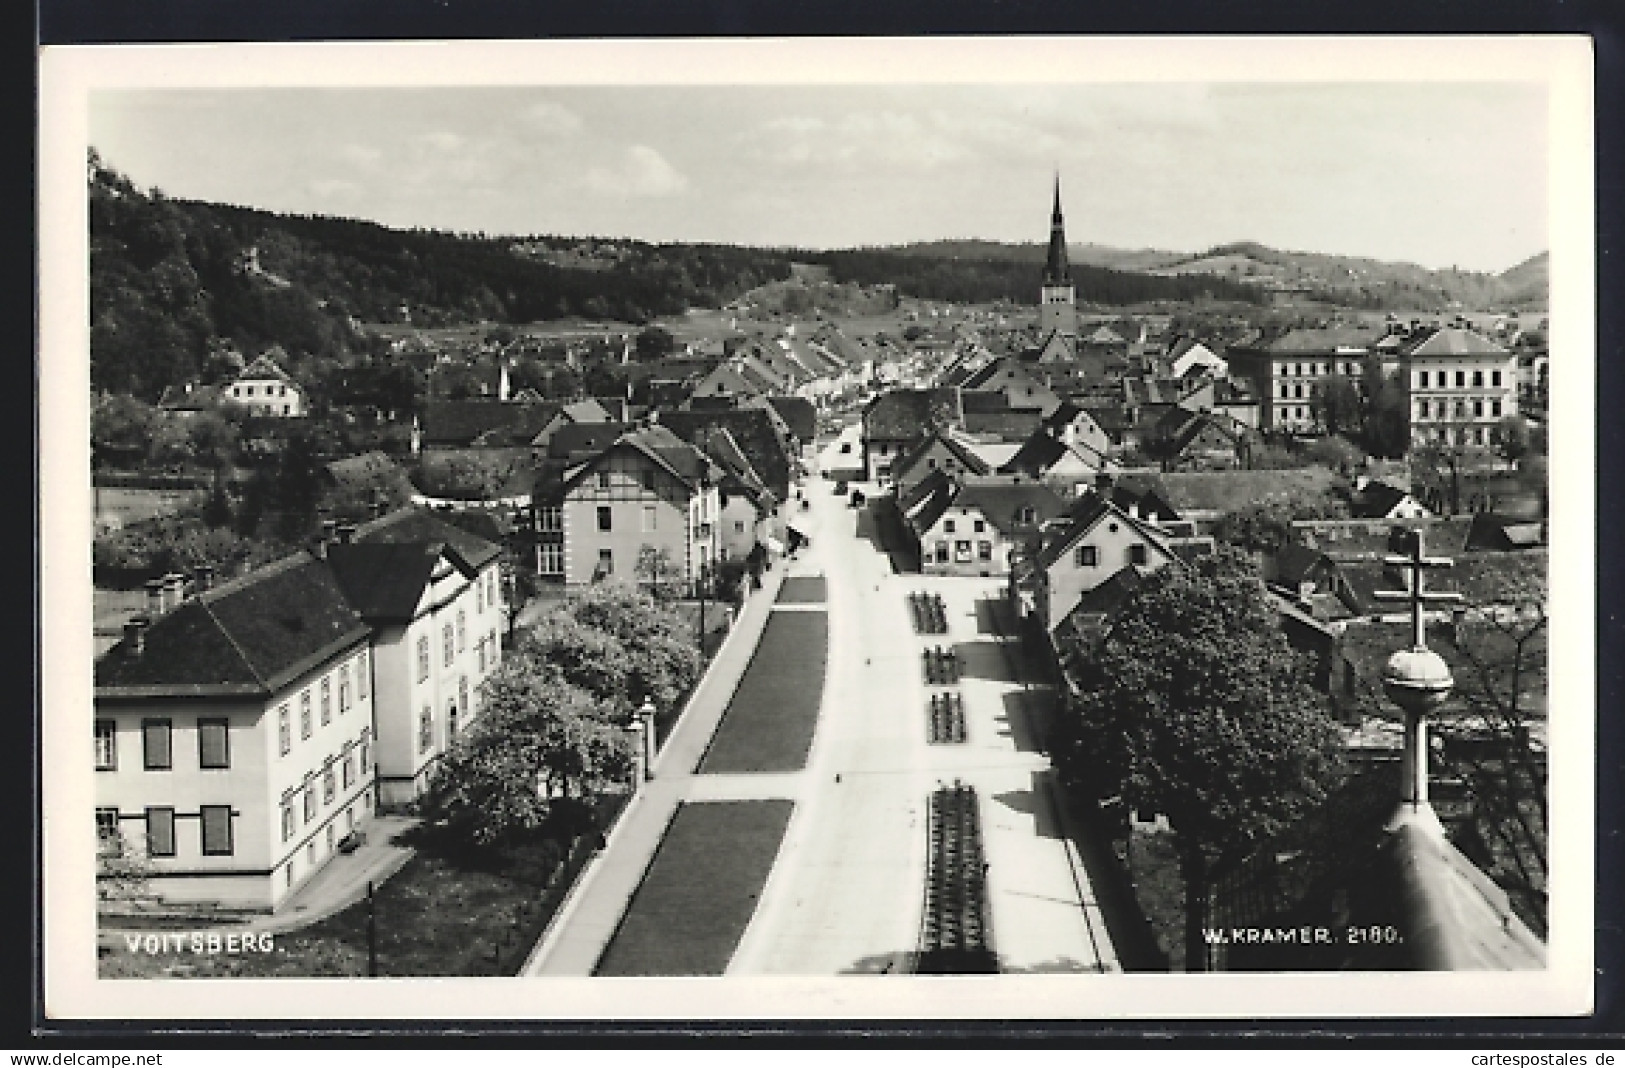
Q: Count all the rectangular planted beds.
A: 4